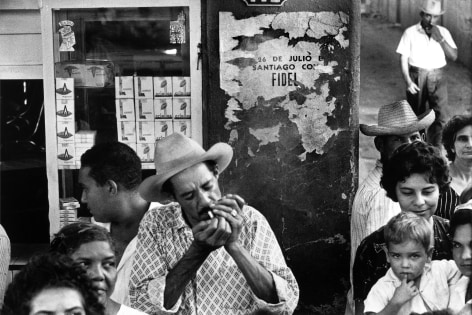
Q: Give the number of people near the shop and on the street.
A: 10